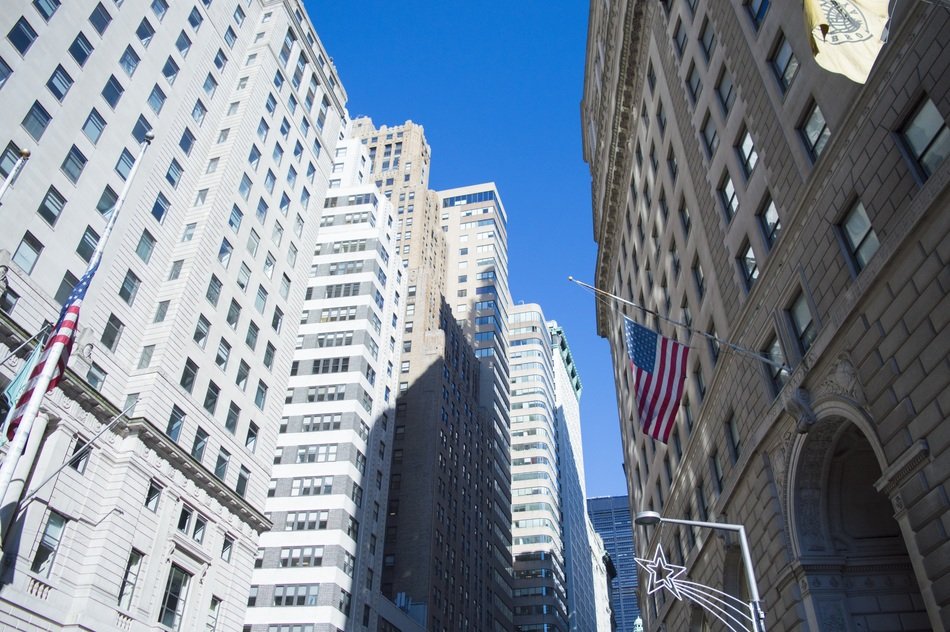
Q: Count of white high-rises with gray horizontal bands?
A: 1